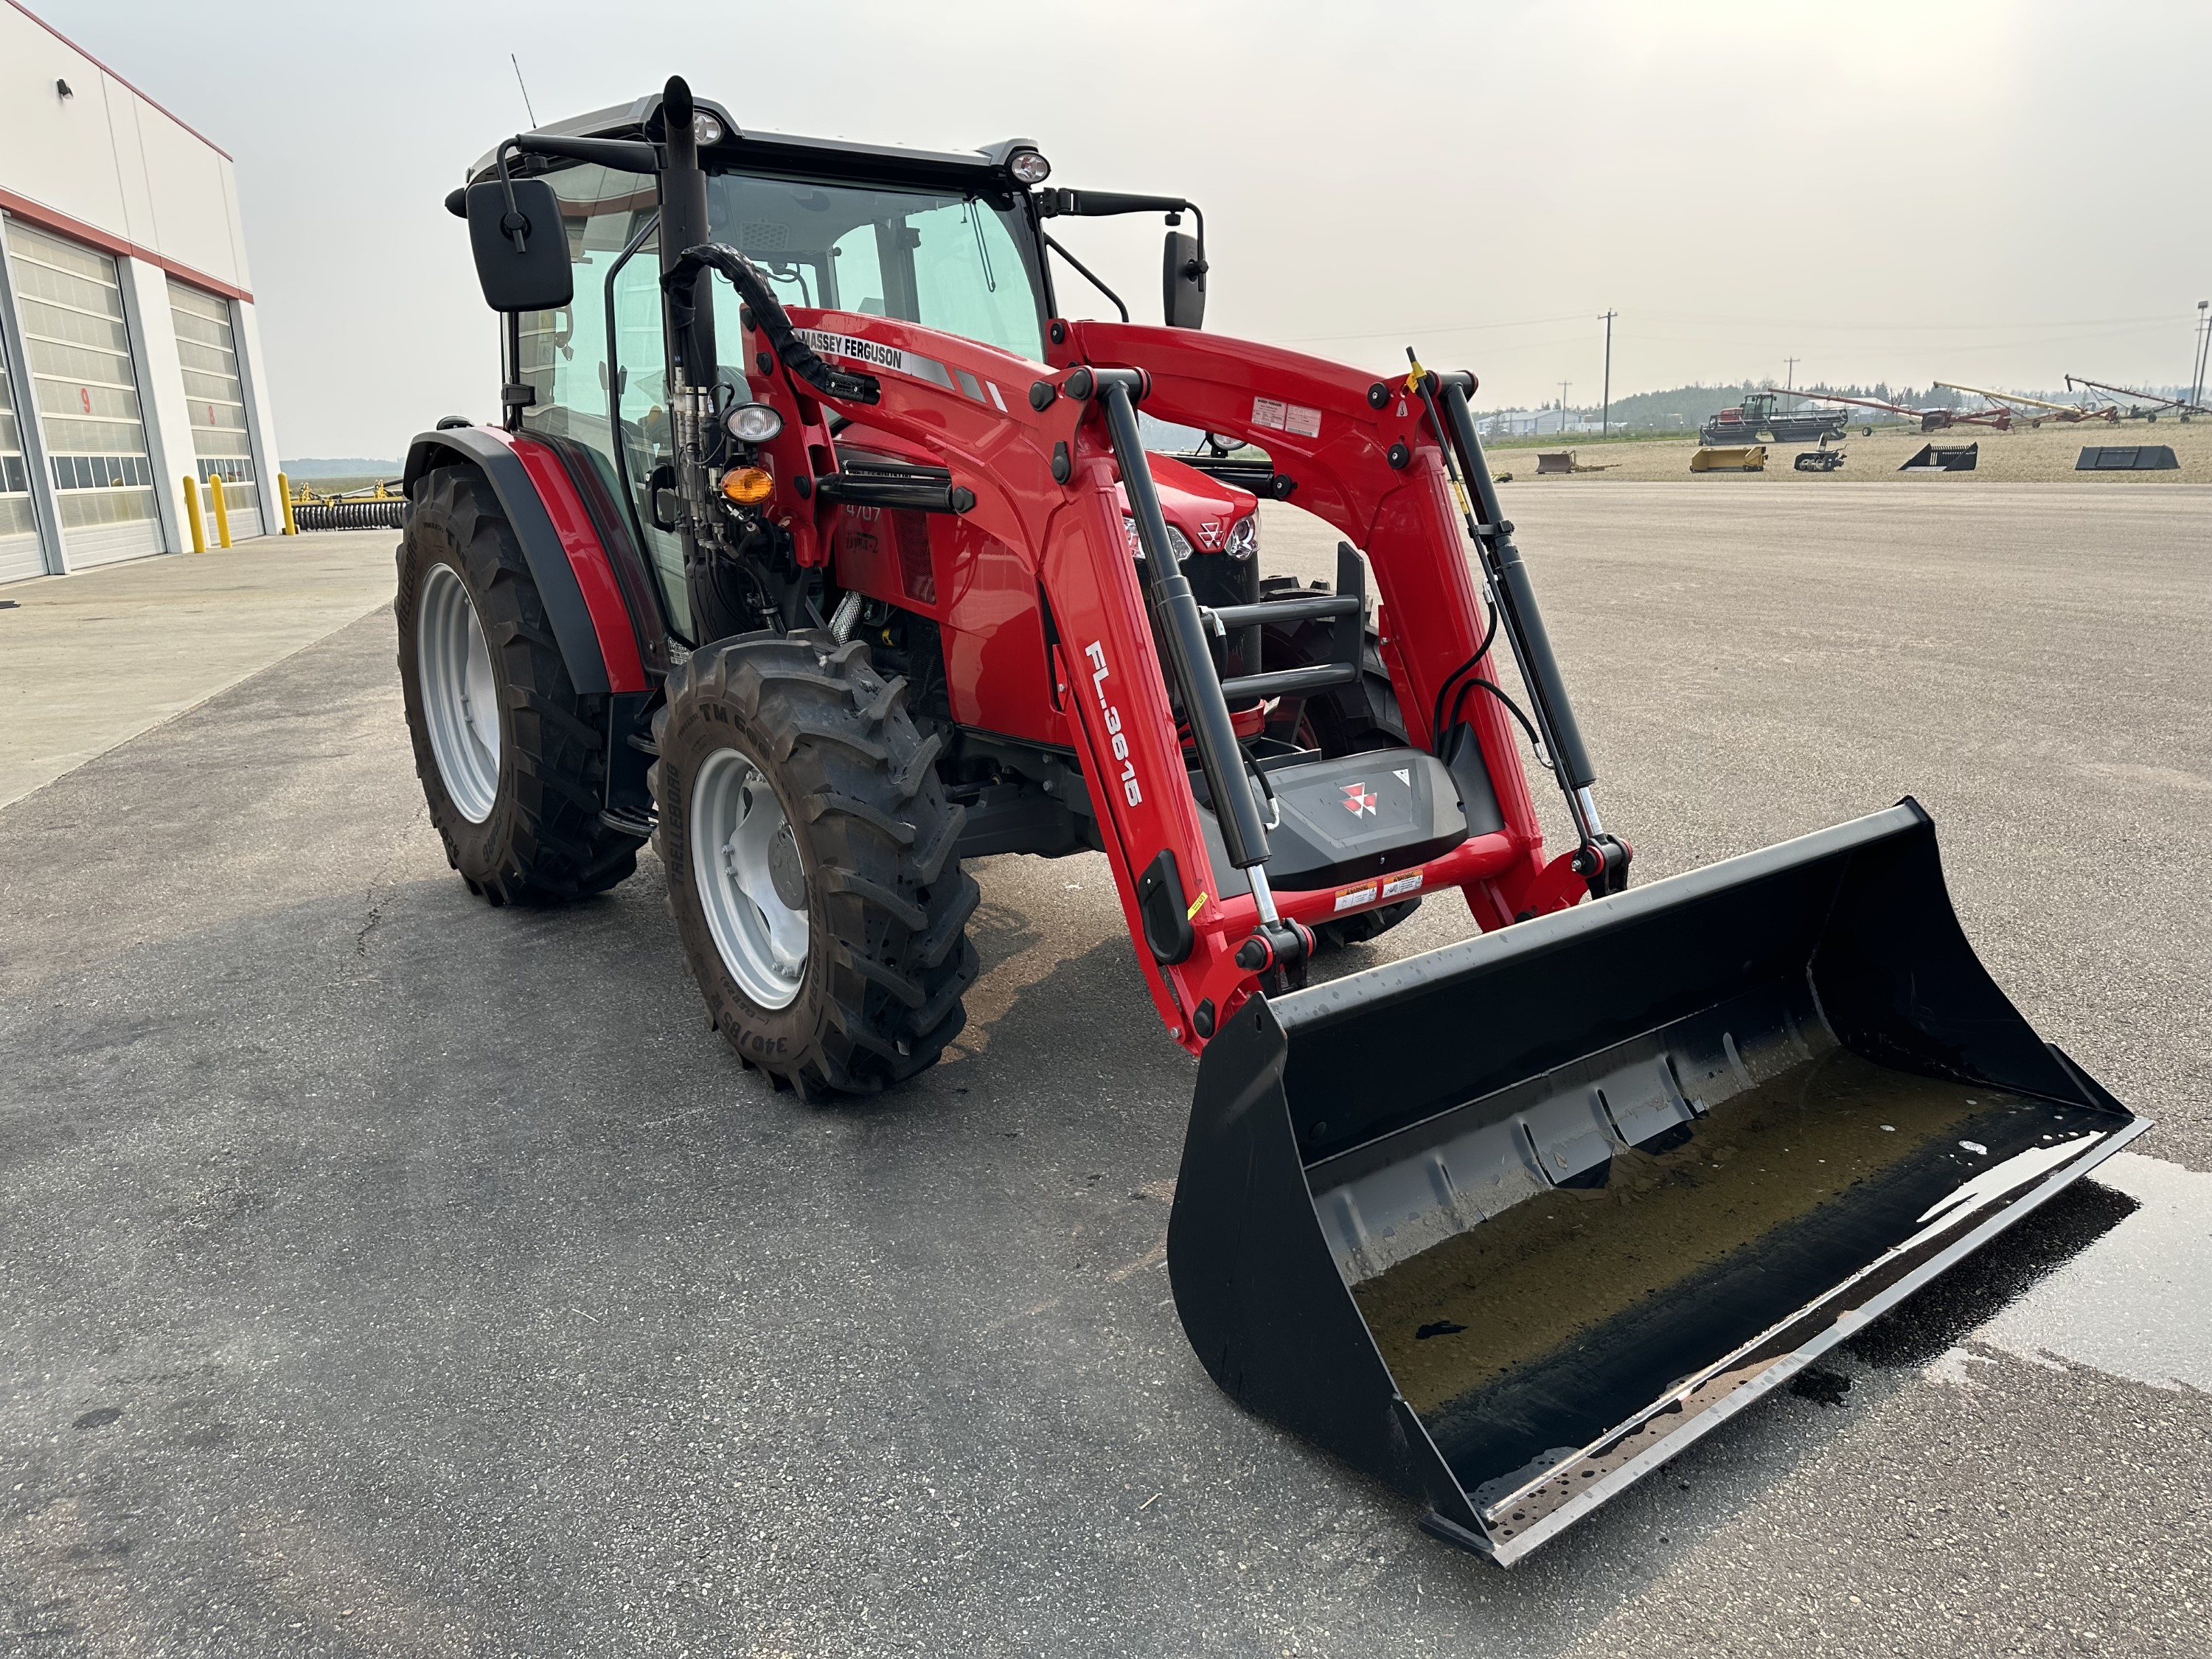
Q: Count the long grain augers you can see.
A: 3